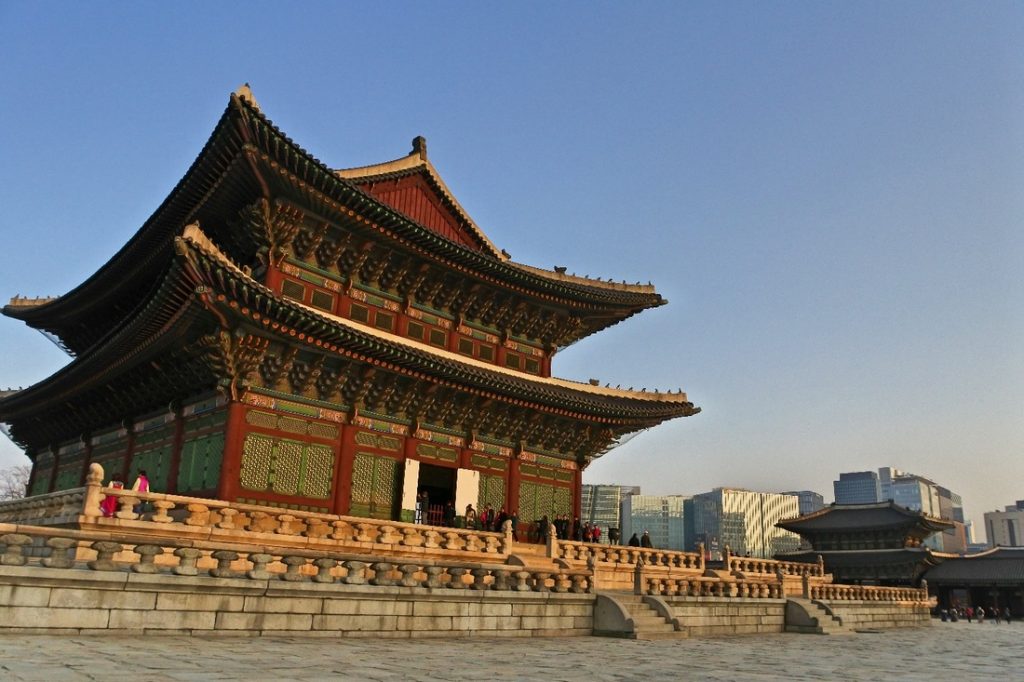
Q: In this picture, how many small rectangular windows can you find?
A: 10